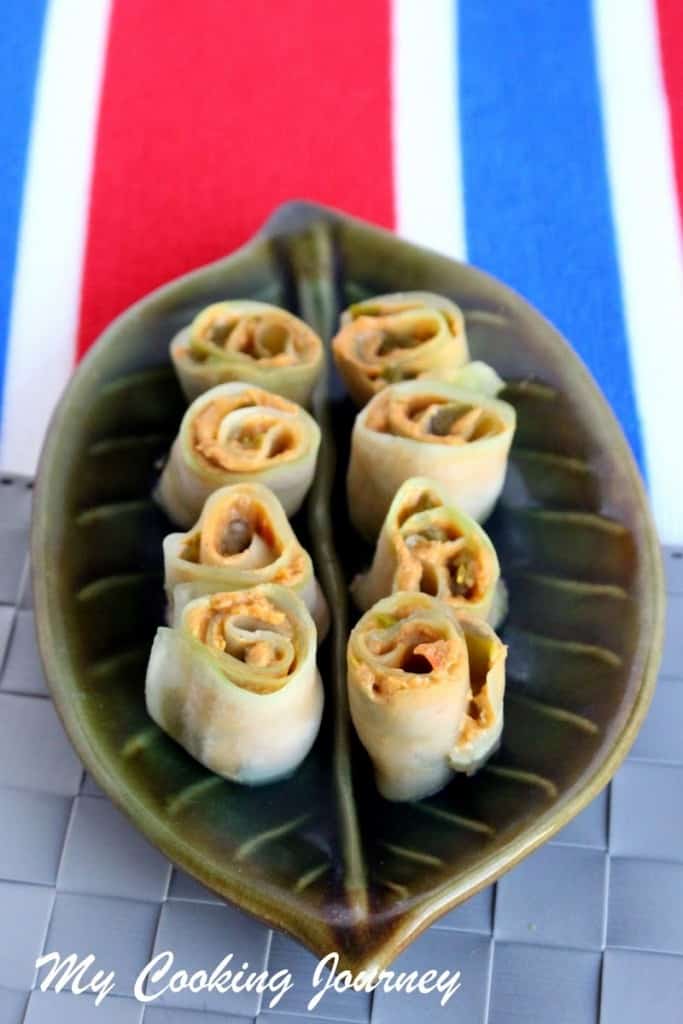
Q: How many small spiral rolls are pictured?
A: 8